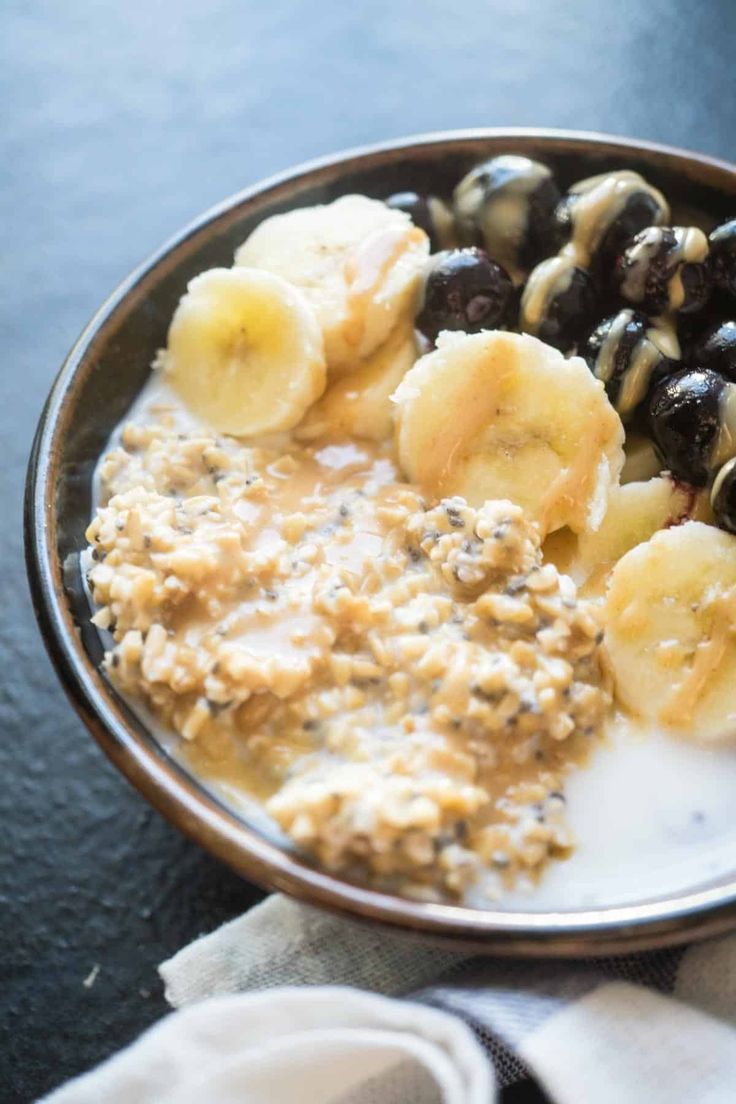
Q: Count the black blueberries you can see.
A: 11